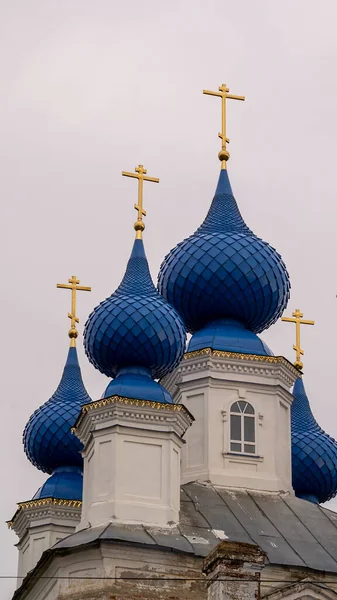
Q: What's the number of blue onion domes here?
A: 4